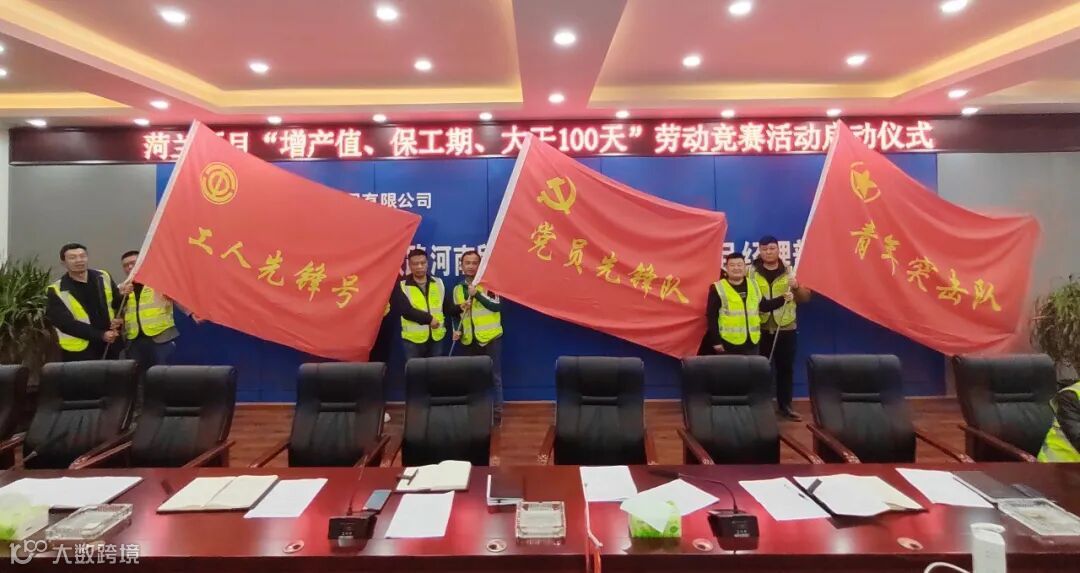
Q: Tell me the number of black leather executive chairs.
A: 9